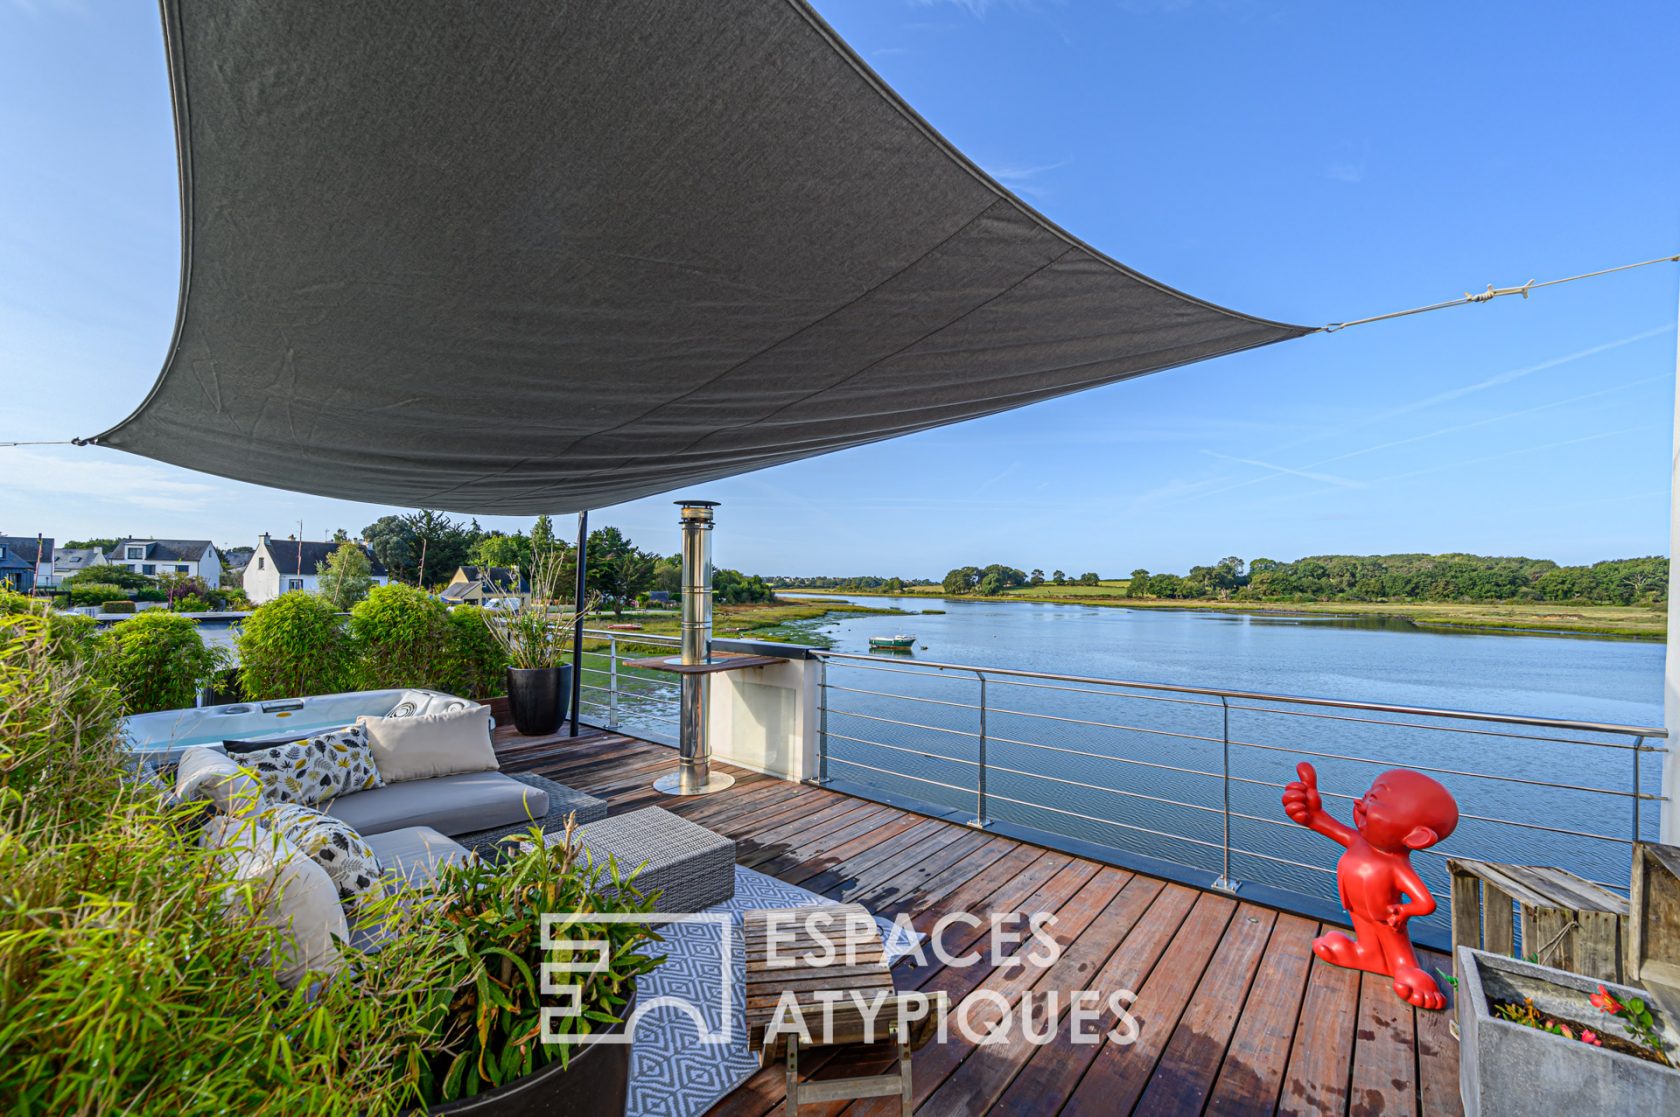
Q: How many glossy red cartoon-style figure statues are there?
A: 1